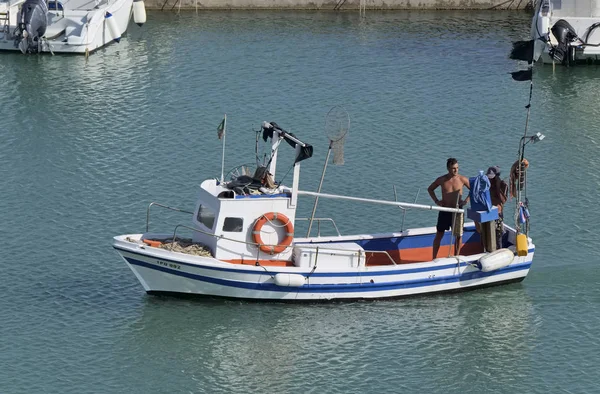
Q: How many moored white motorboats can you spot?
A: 2